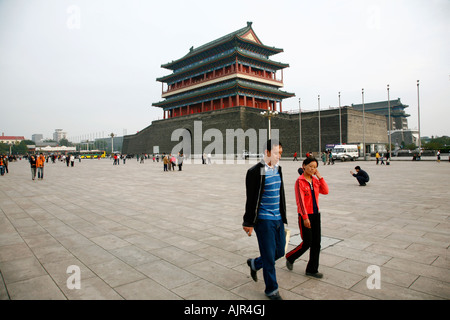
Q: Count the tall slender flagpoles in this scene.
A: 6